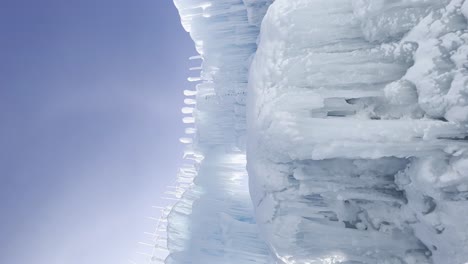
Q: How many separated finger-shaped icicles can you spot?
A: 9